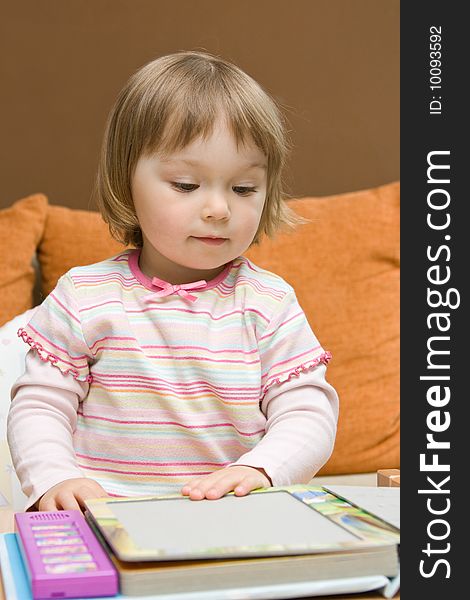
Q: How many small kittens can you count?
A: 0